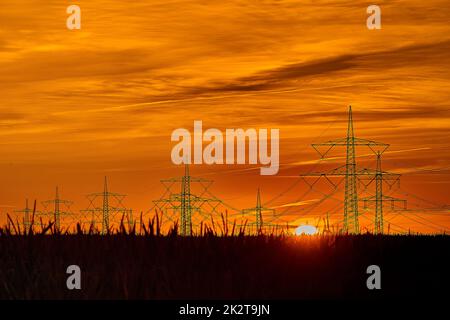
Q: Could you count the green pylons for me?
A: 7